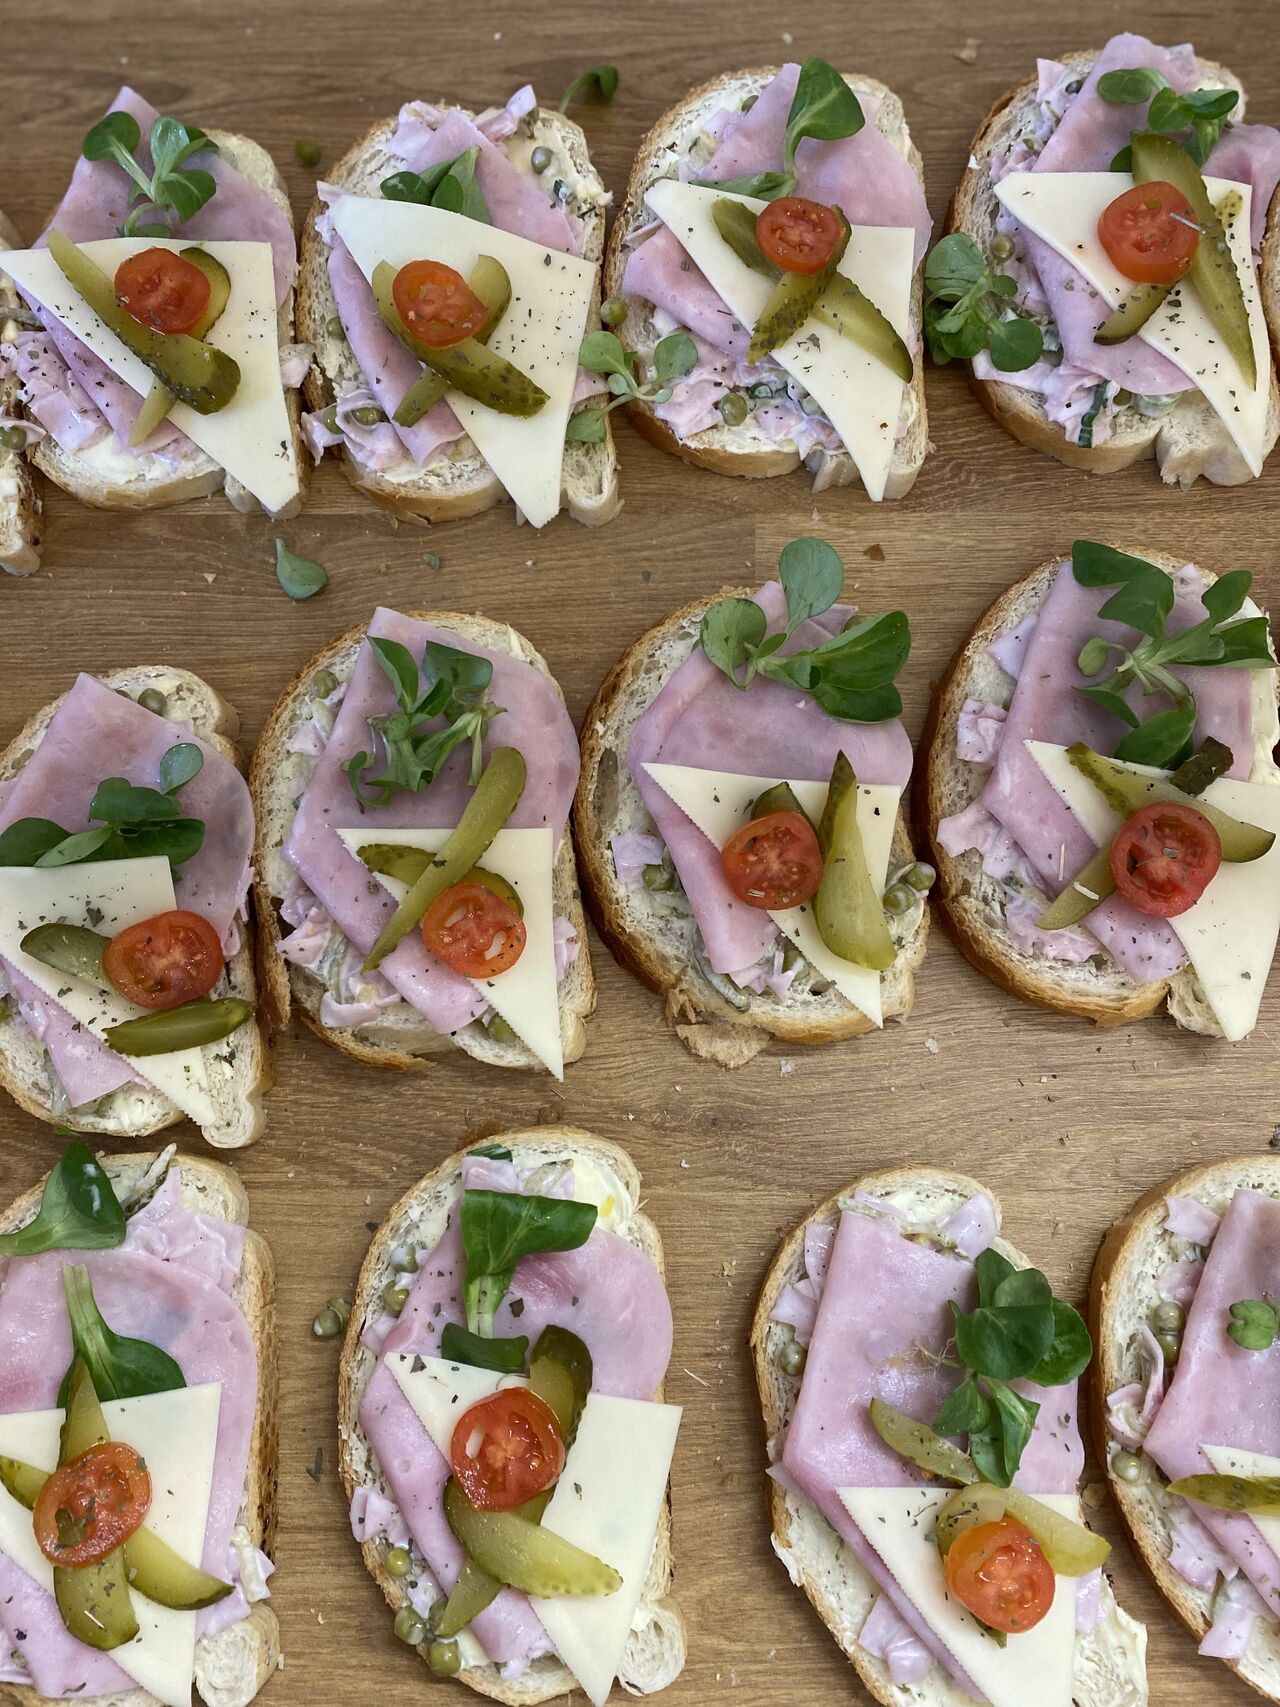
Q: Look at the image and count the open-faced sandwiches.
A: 12